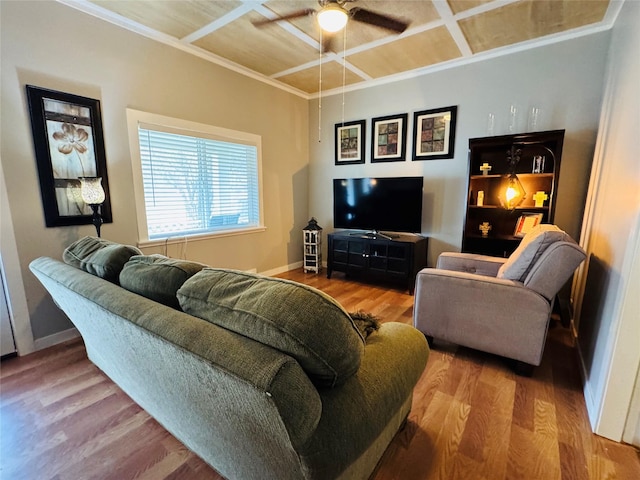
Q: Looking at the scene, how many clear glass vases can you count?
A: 3